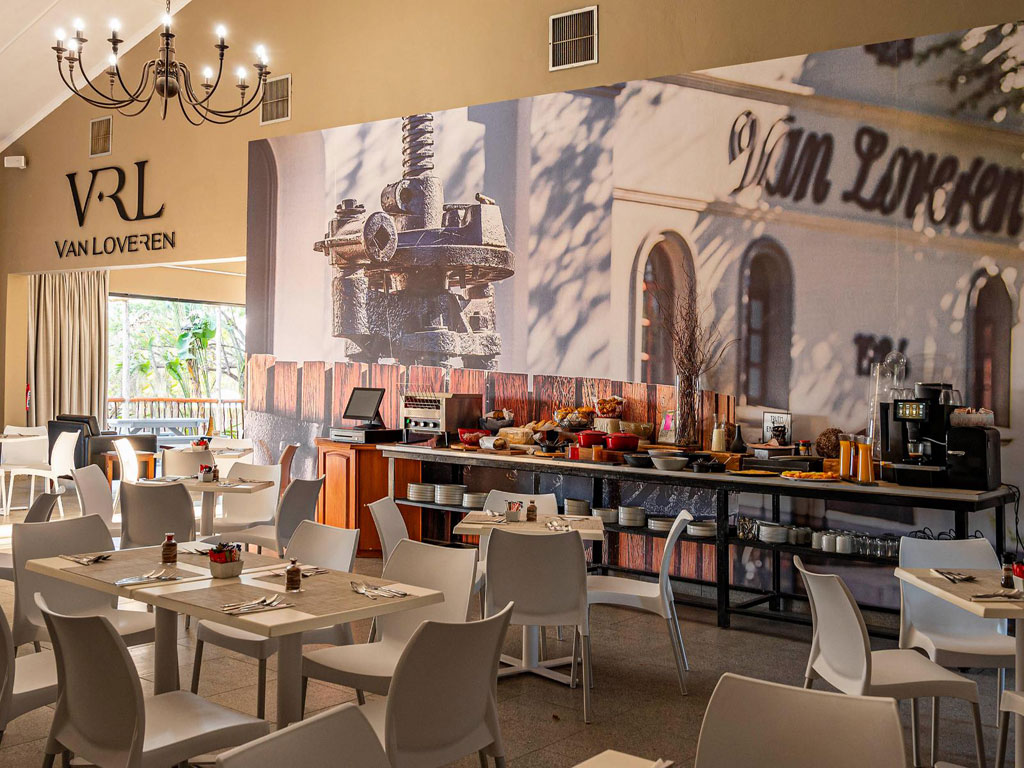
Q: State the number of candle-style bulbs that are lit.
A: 11